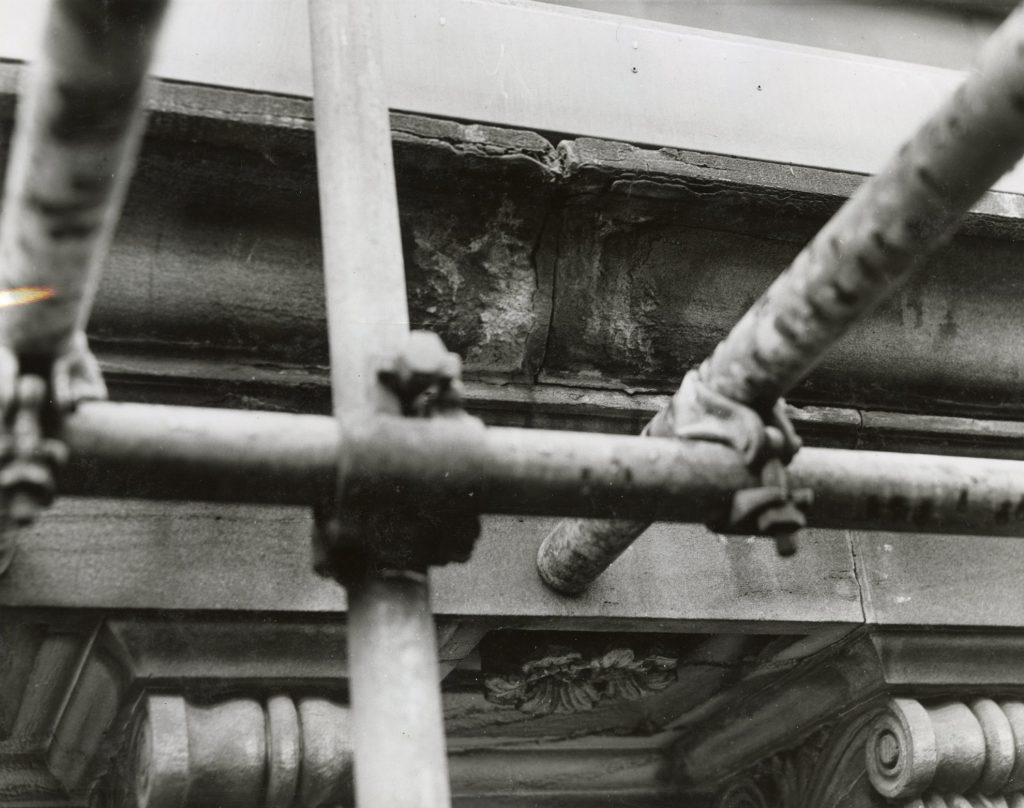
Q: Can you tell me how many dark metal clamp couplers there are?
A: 3